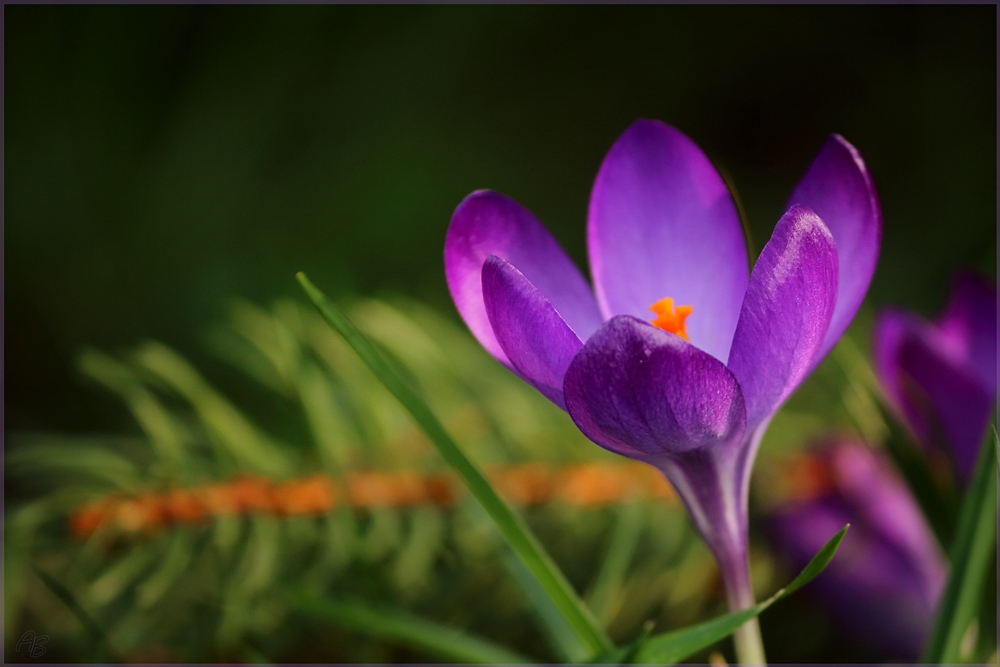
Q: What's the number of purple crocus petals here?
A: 6